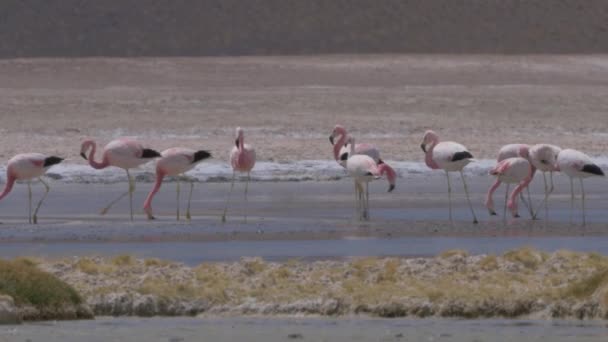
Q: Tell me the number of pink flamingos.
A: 12